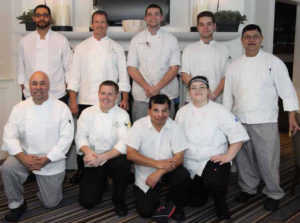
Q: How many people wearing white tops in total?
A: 9